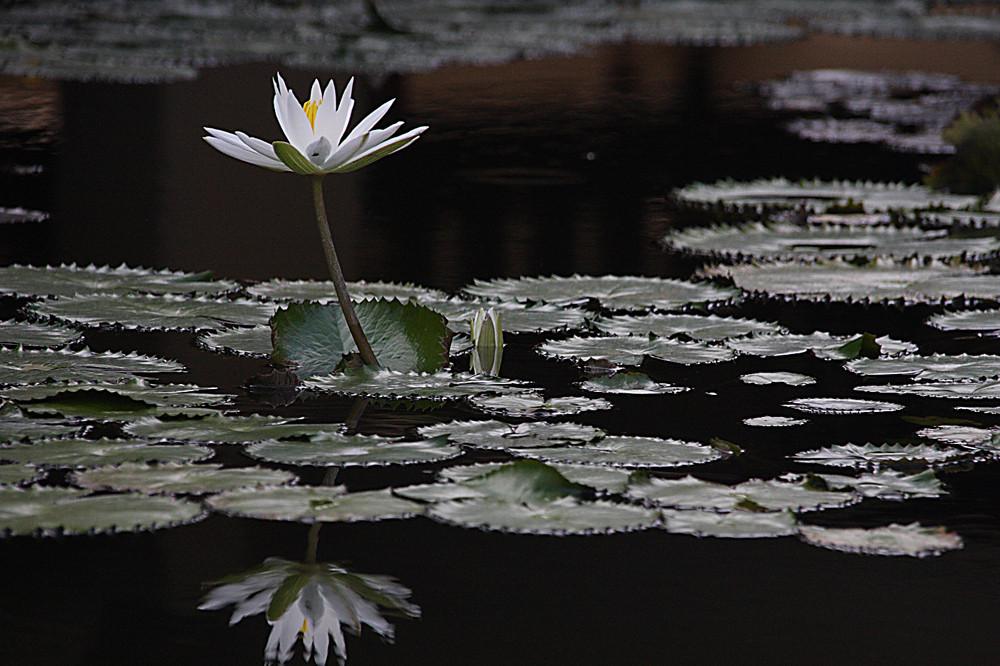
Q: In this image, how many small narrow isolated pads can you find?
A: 3